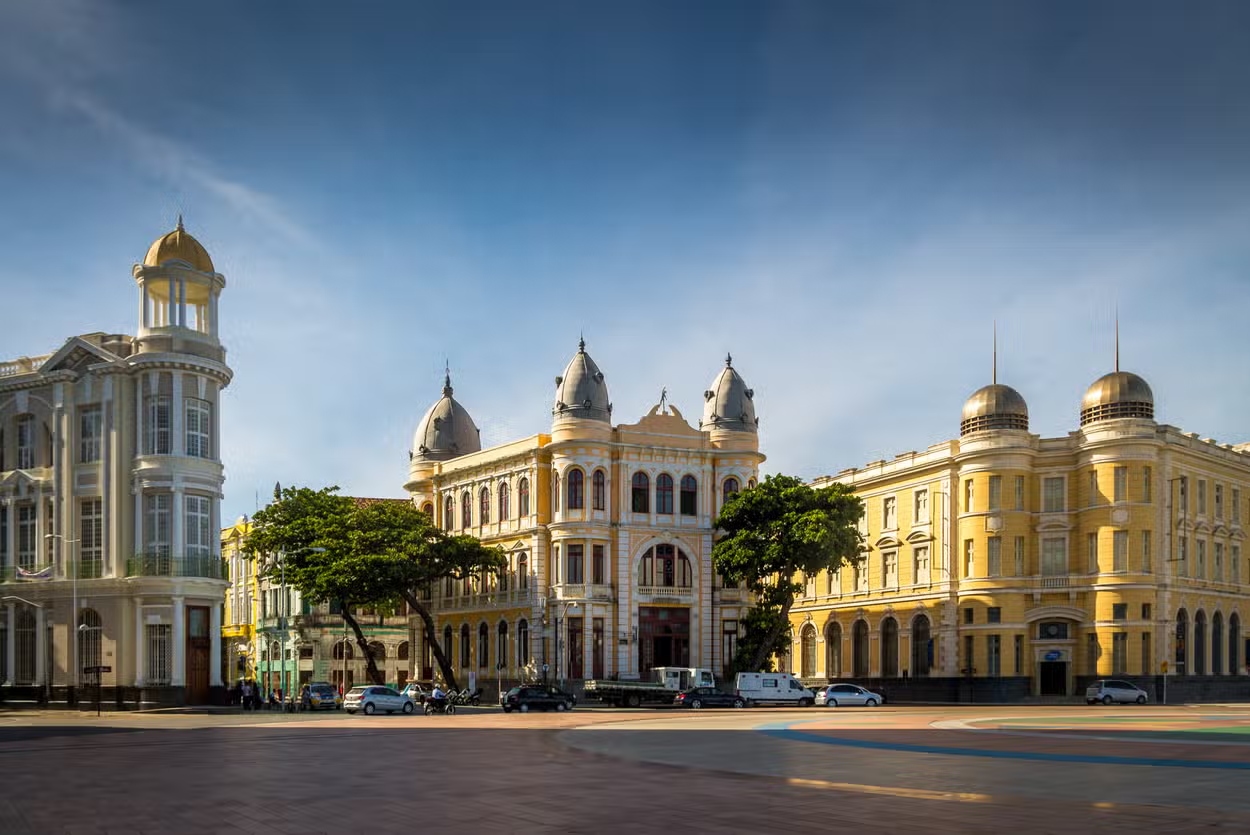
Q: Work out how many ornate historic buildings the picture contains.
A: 3